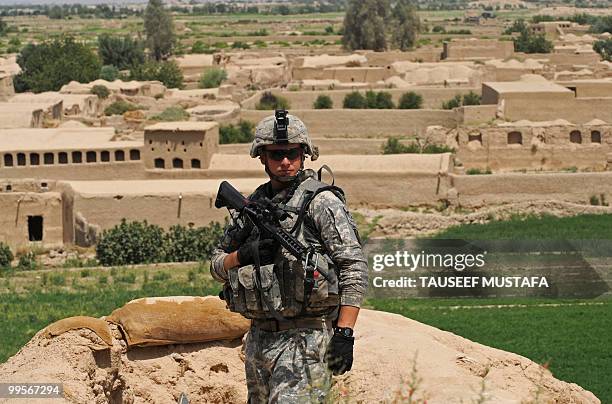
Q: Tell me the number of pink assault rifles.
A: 0